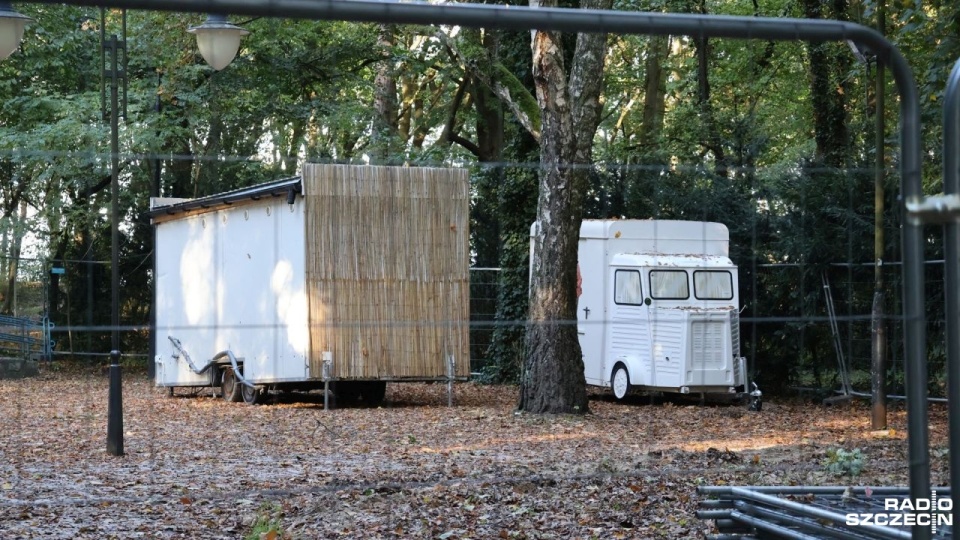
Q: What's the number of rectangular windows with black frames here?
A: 3